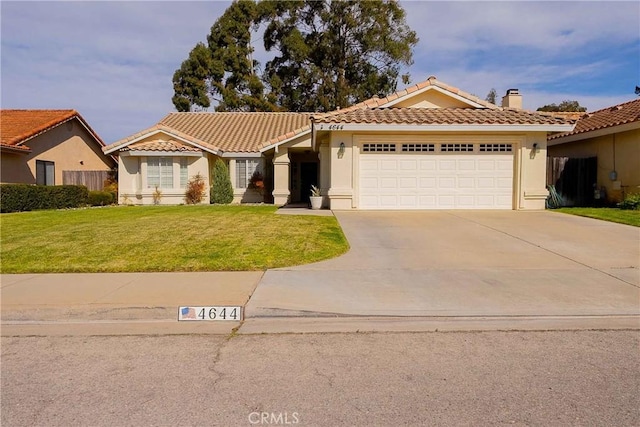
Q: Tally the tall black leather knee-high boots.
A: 0